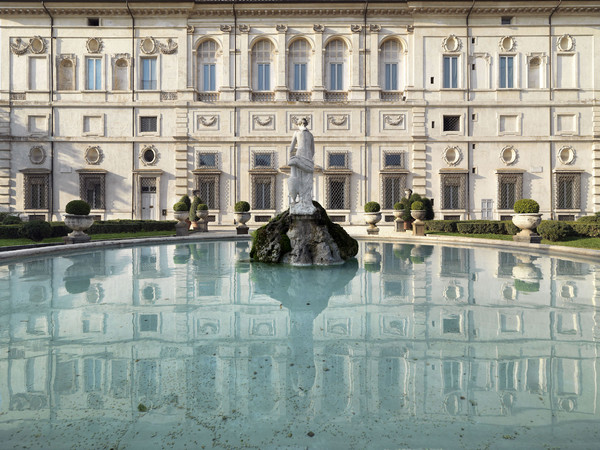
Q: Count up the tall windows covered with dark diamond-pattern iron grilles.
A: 9